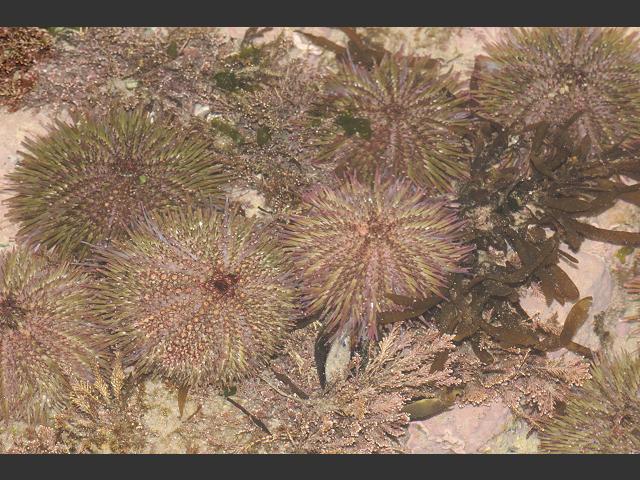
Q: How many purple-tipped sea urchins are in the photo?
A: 7